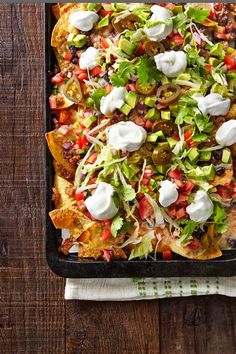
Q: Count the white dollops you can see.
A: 11